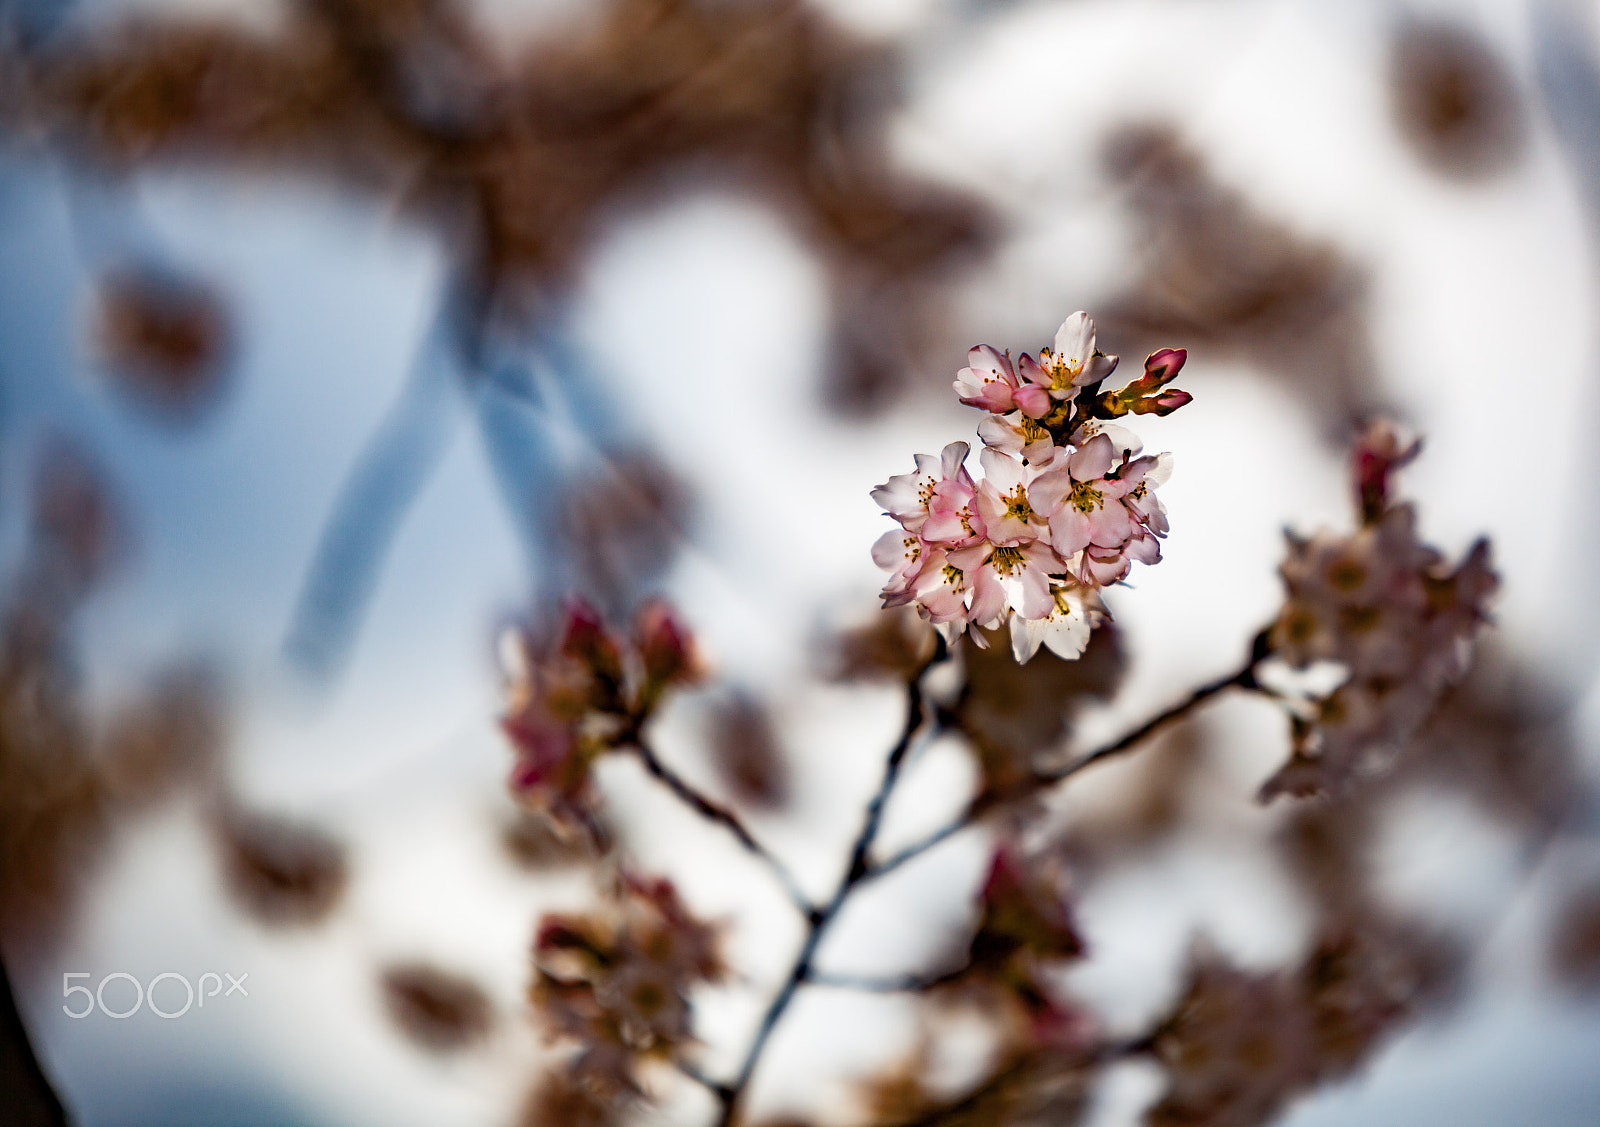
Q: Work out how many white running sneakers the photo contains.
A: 0